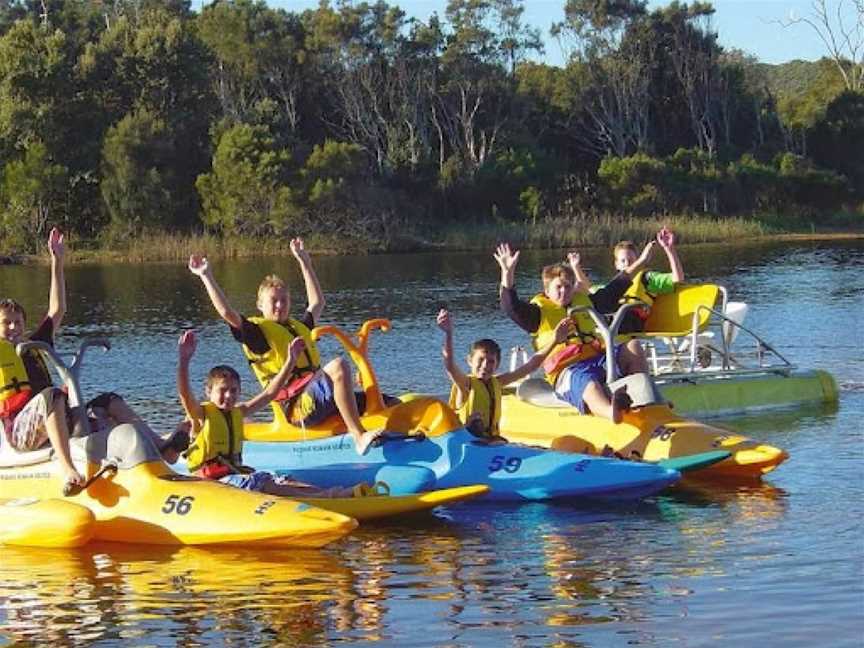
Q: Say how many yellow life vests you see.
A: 6